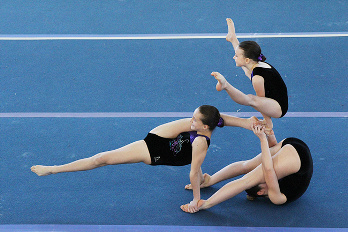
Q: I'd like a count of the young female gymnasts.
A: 3